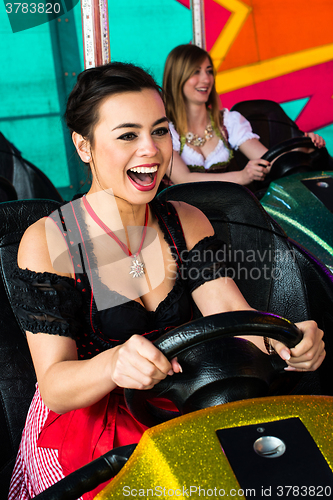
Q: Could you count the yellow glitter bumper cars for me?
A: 1